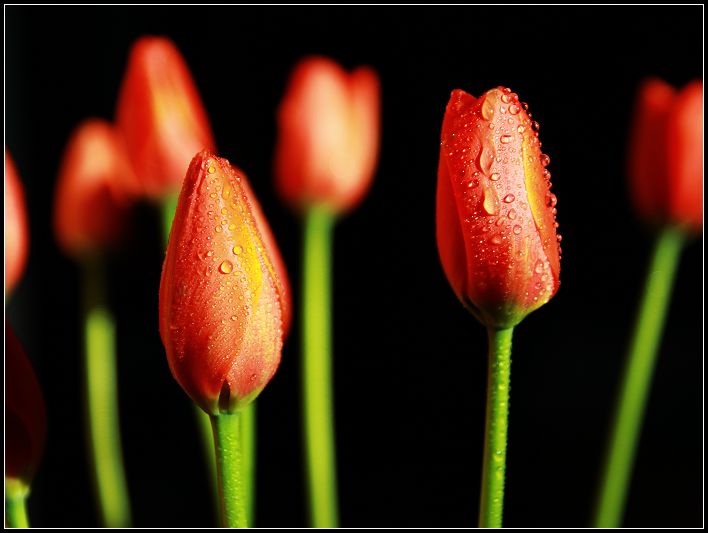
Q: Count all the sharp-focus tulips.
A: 2